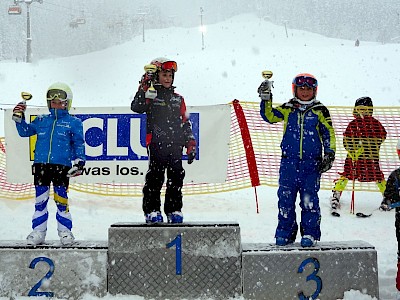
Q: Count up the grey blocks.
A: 3